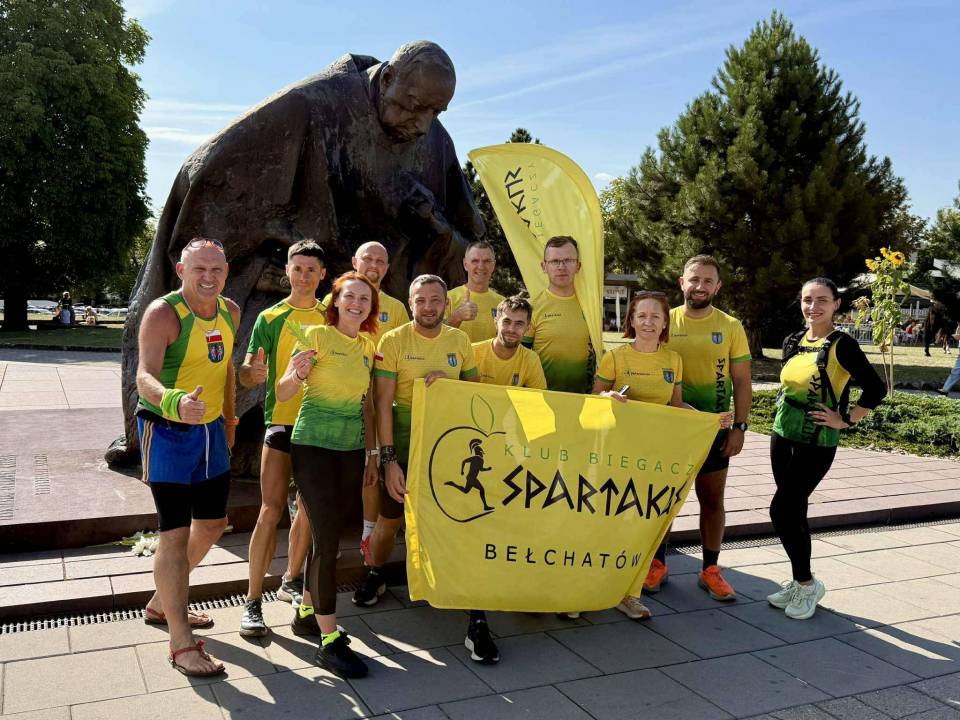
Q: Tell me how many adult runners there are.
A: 11